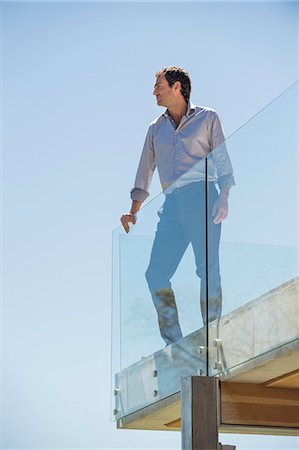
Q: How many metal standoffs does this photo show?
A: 8